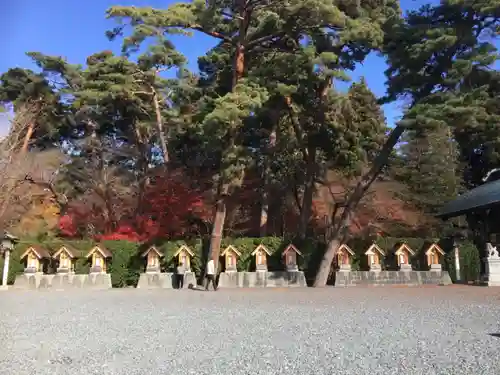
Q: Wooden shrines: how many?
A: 12